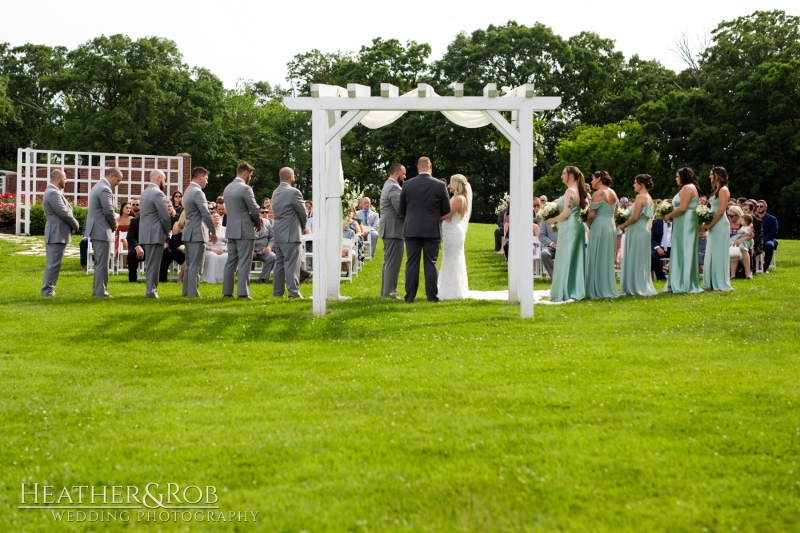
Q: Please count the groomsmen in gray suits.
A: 6